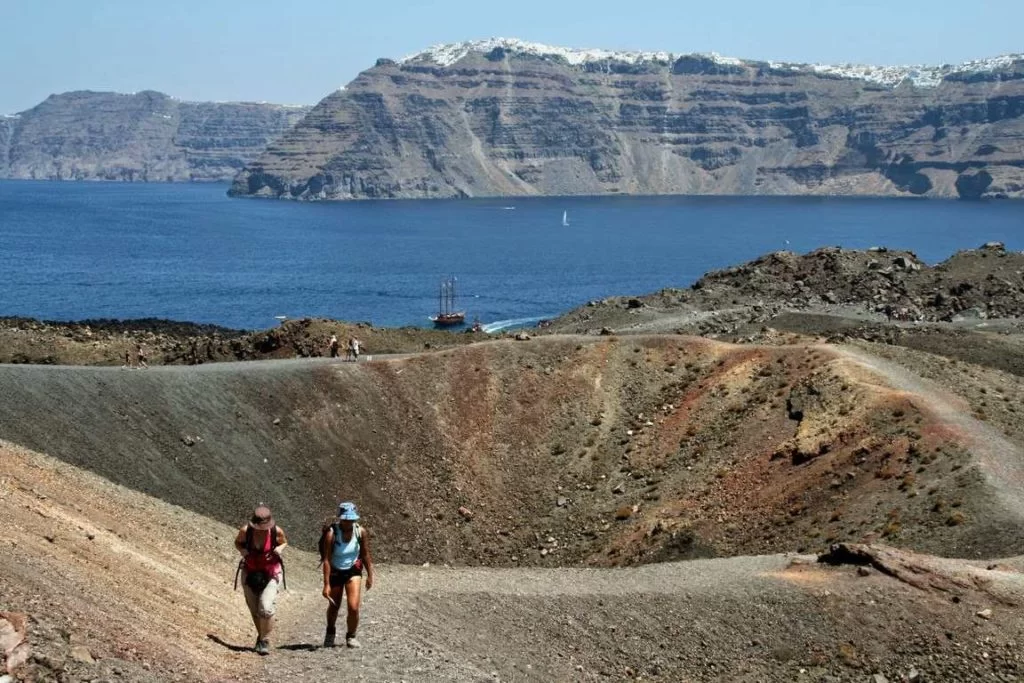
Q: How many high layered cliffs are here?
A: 2